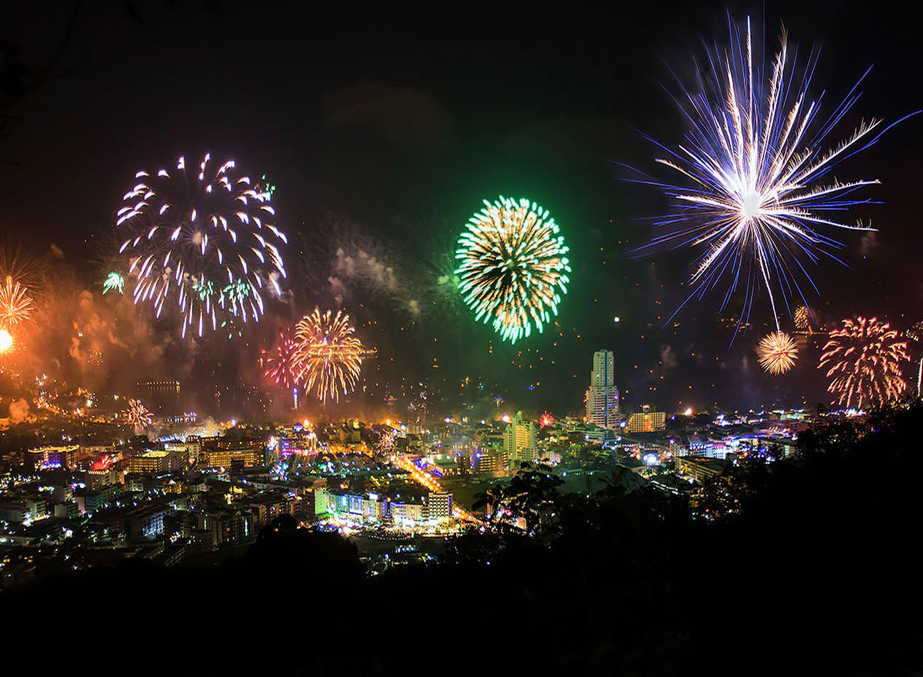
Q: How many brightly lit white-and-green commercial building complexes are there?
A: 1